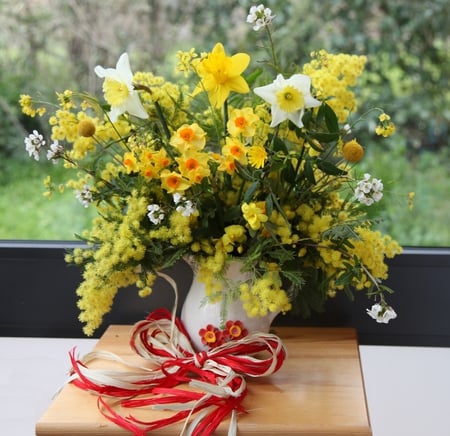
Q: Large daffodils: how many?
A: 3